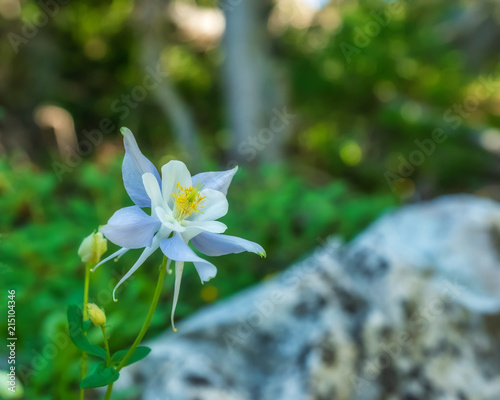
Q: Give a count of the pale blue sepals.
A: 5